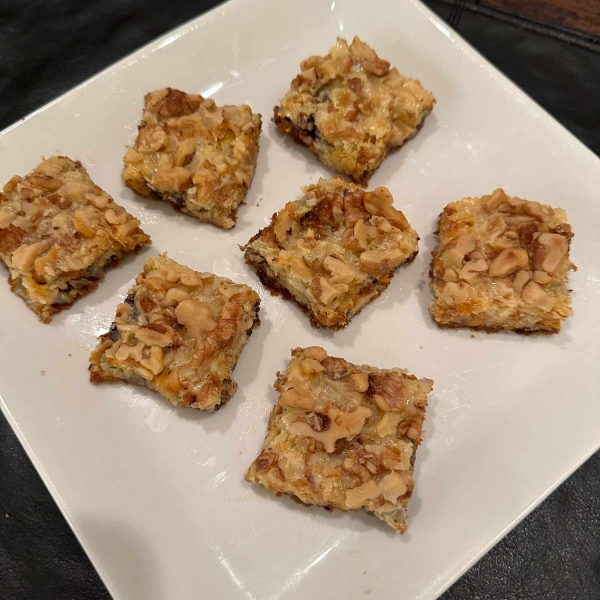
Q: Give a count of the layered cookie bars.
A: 7